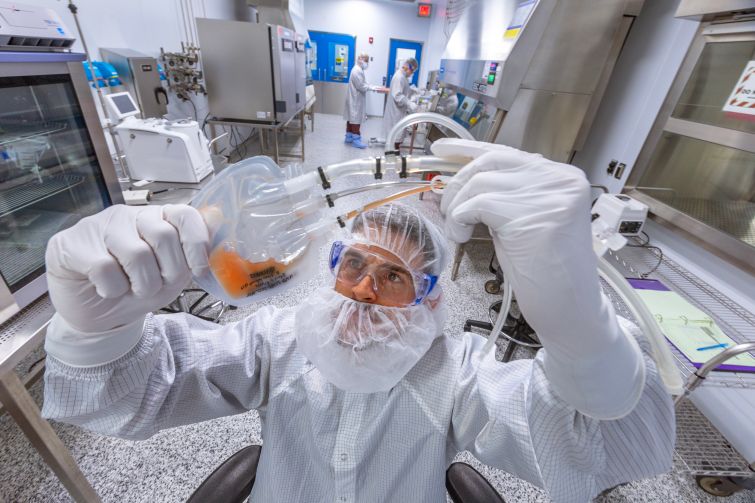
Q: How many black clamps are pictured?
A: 6